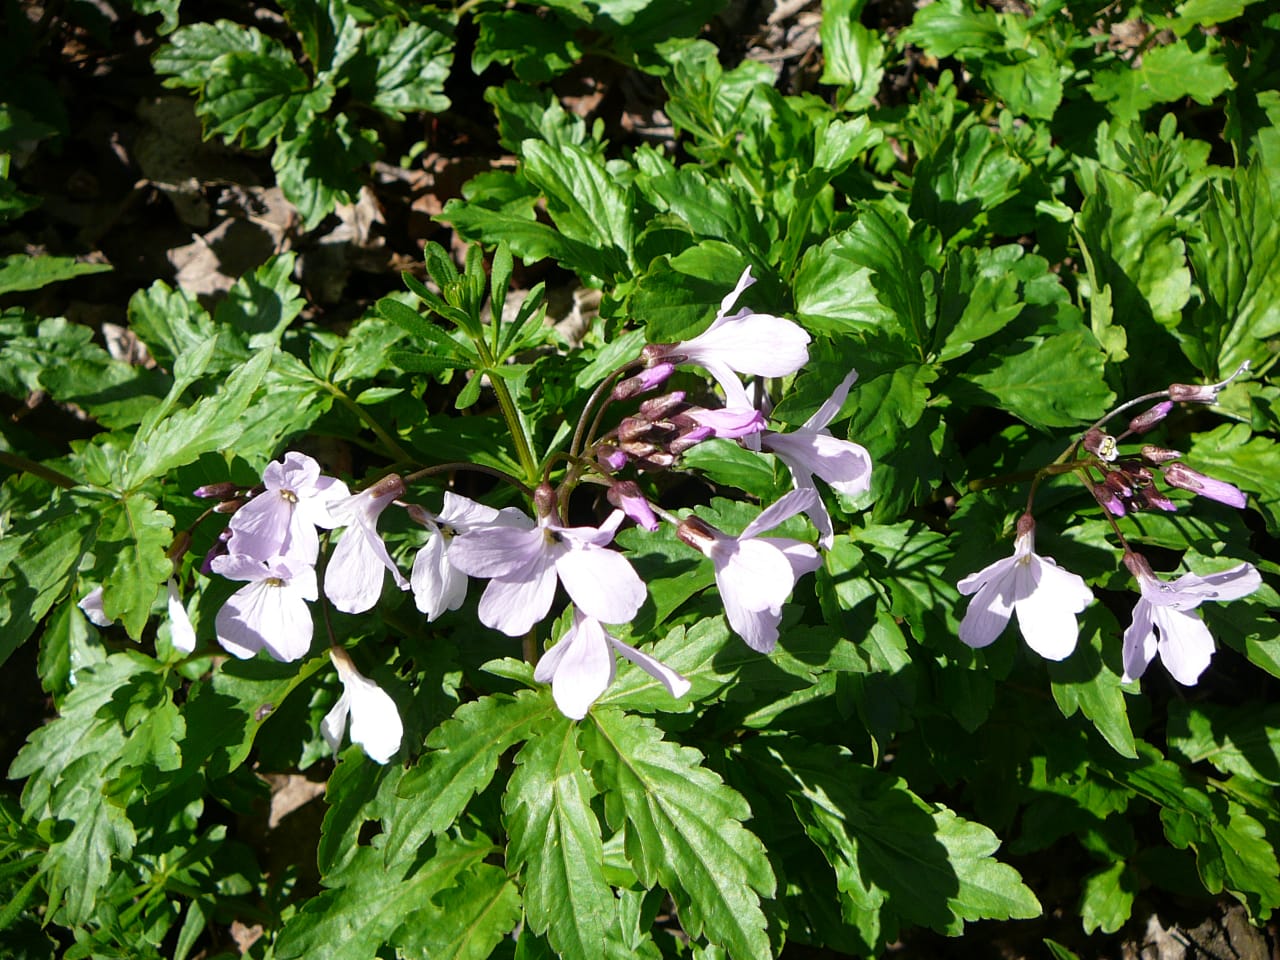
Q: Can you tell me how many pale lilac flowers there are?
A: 12